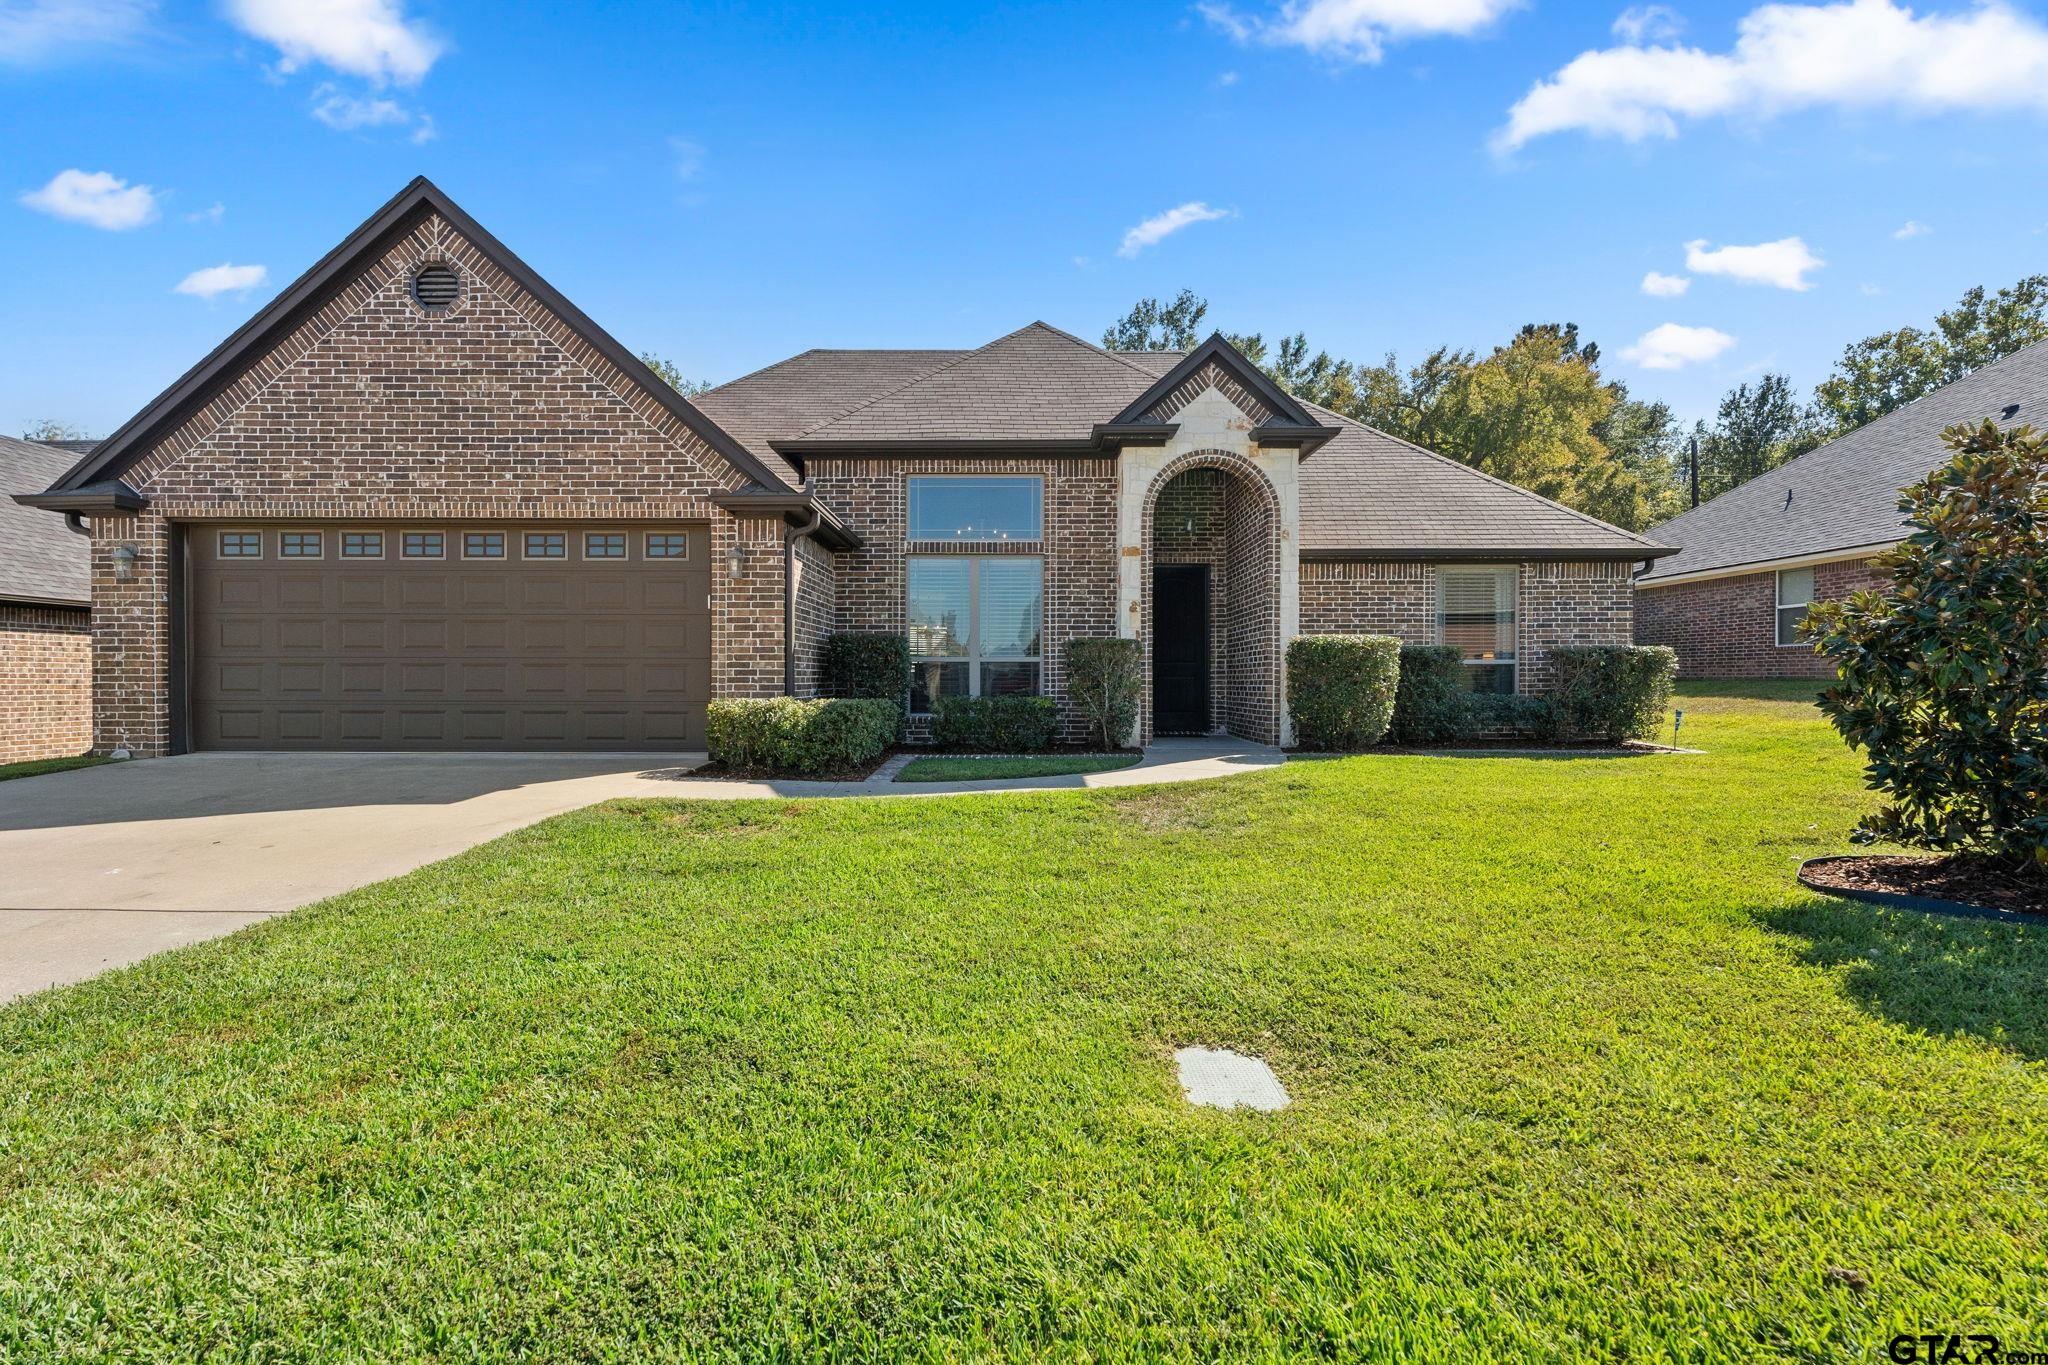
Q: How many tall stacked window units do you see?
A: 1